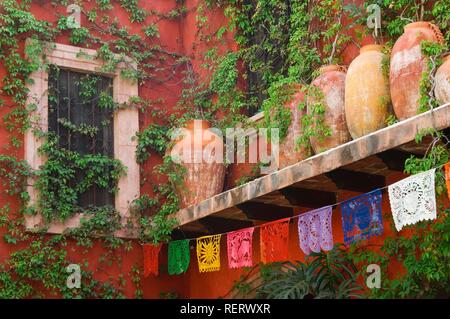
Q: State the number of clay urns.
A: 6